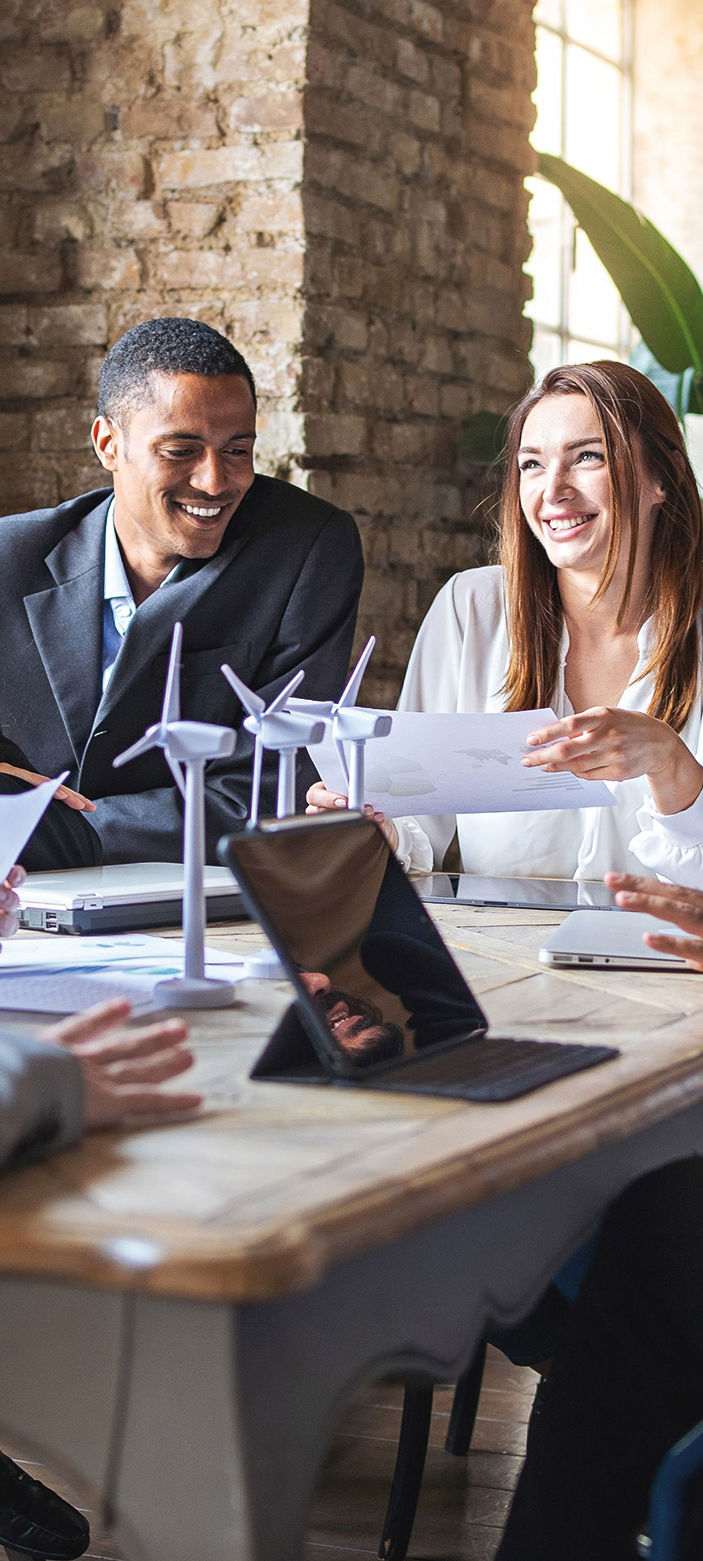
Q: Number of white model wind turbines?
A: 3